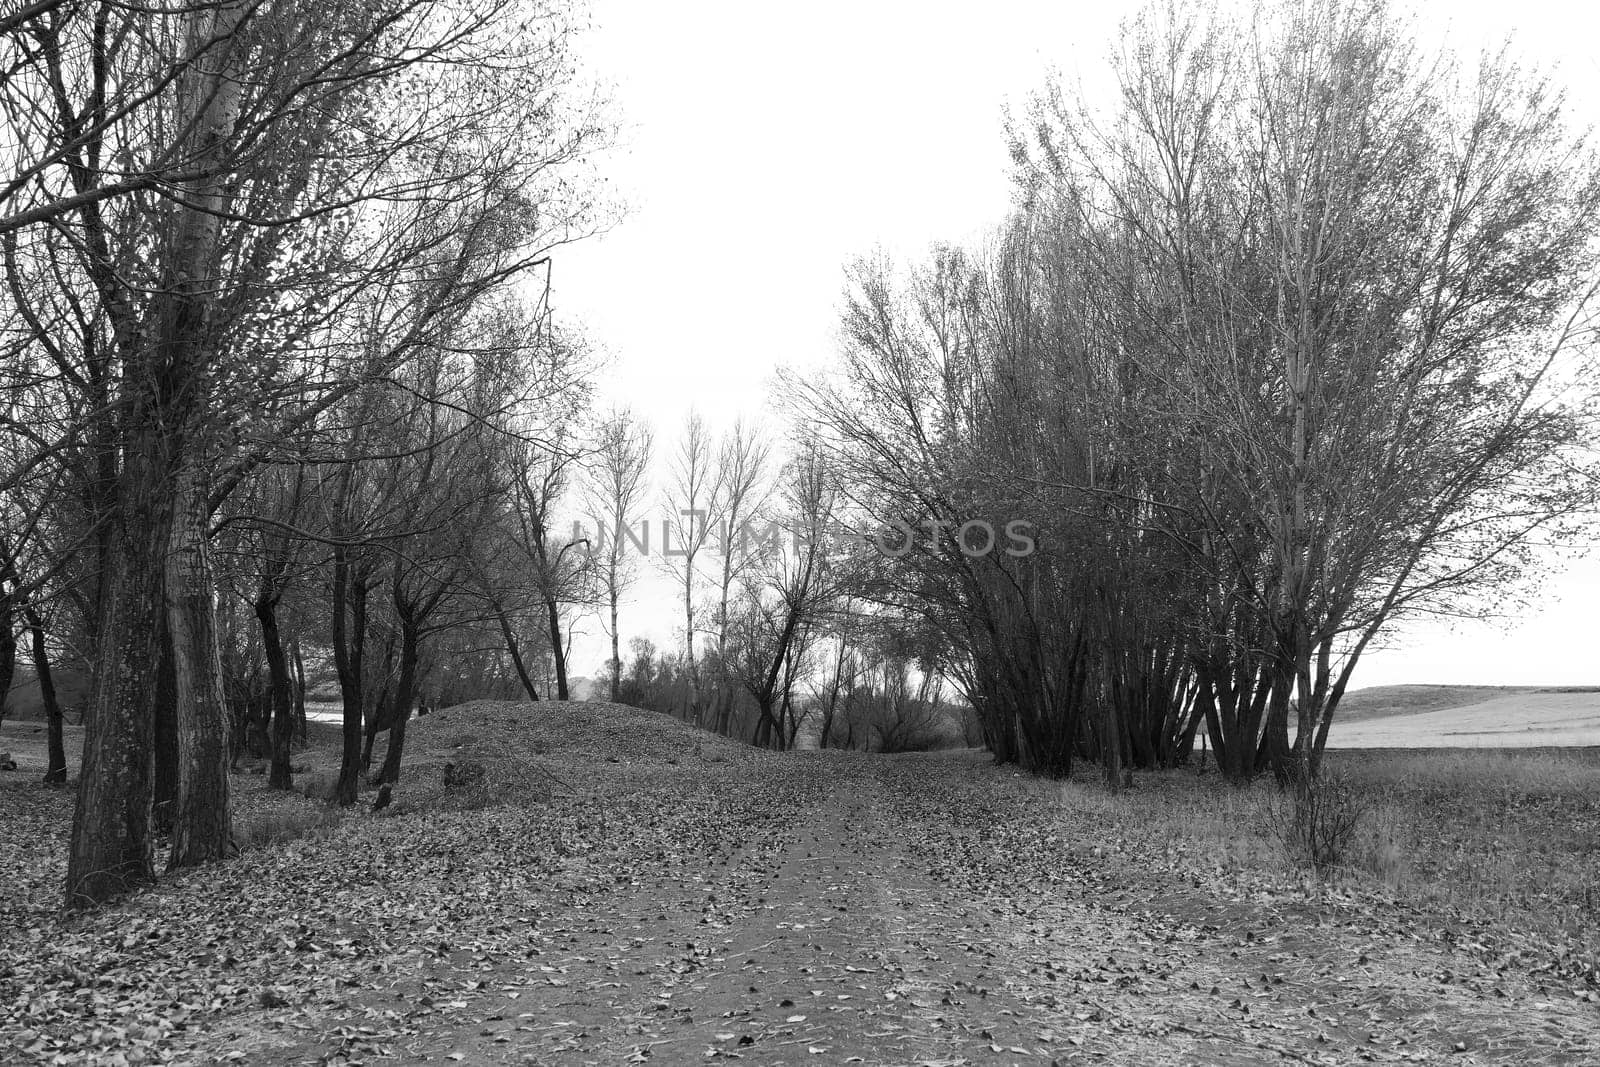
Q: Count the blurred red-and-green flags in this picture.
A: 0